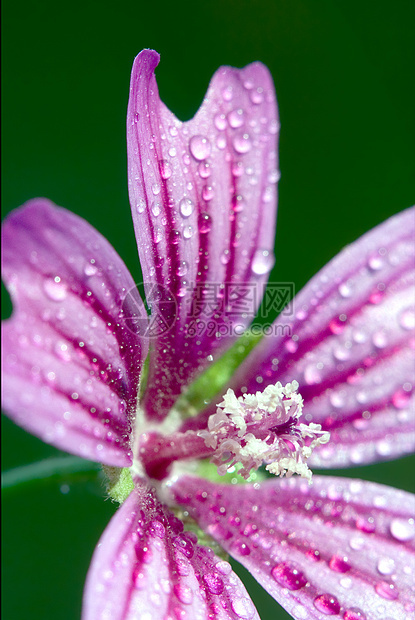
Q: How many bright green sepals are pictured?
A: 5